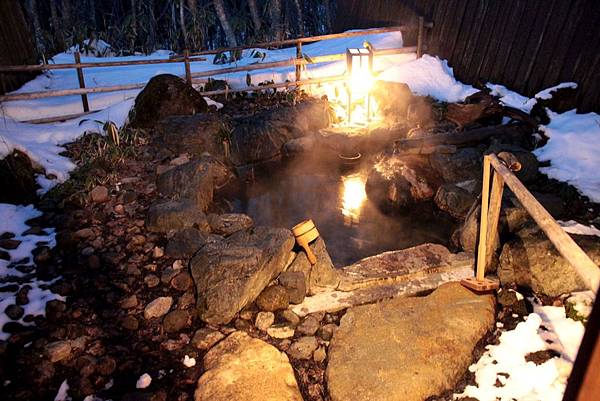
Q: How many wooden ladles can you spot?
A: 1